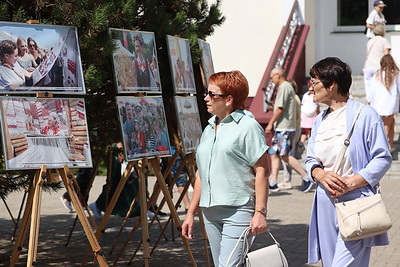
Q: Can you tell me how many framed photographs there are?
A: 7